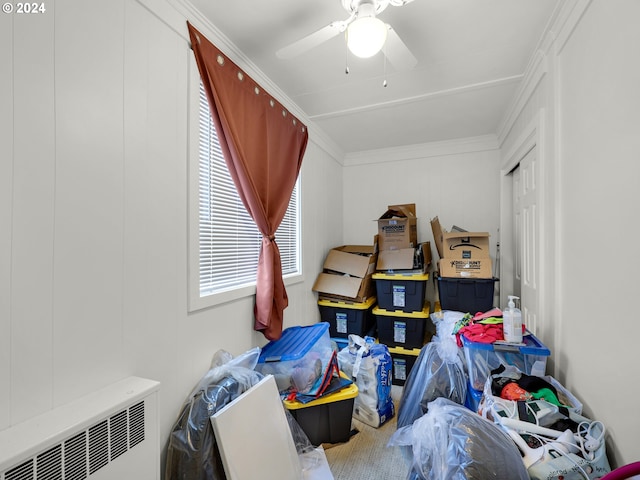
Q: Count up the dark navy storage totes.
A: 6